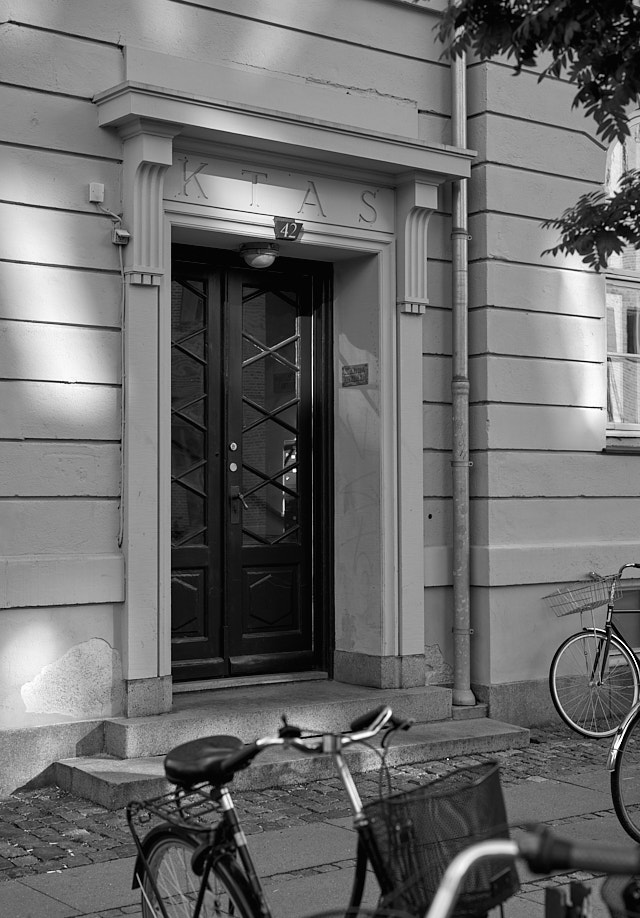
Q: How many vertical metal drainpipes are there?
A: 1